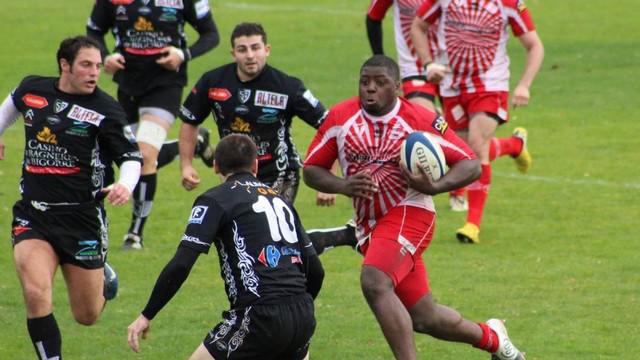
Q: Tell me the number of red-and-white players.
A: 3